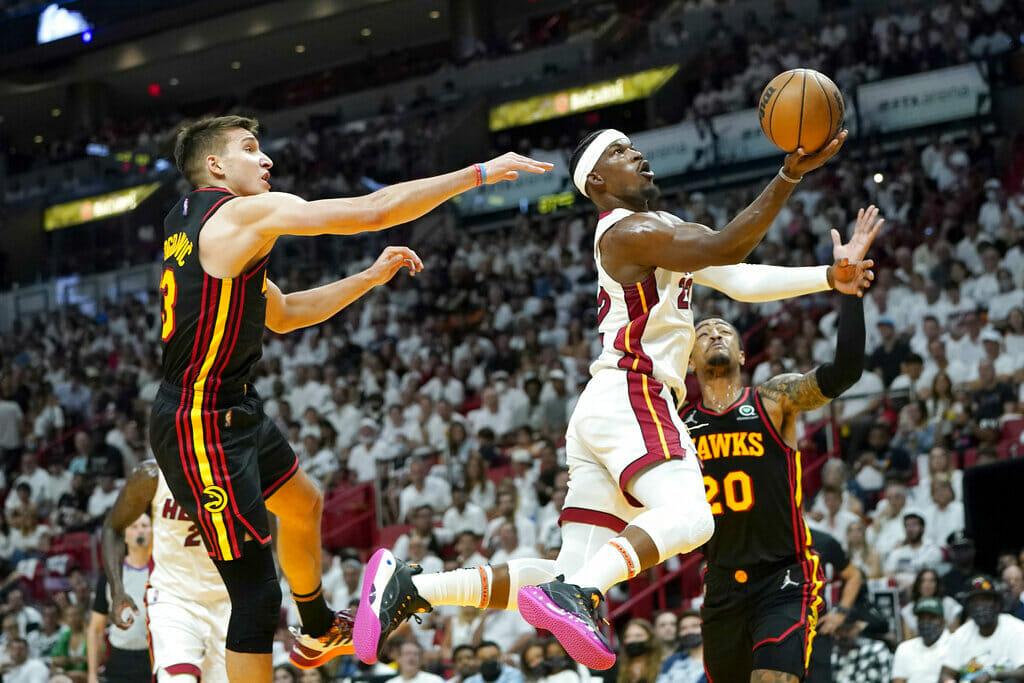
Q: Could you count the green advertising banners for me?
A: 2